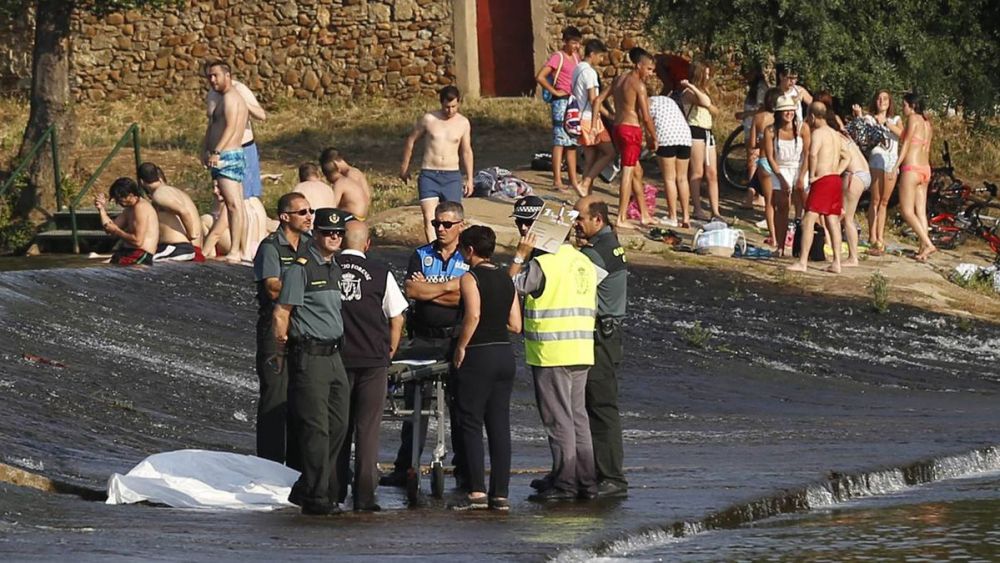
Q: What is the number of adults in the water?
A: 7